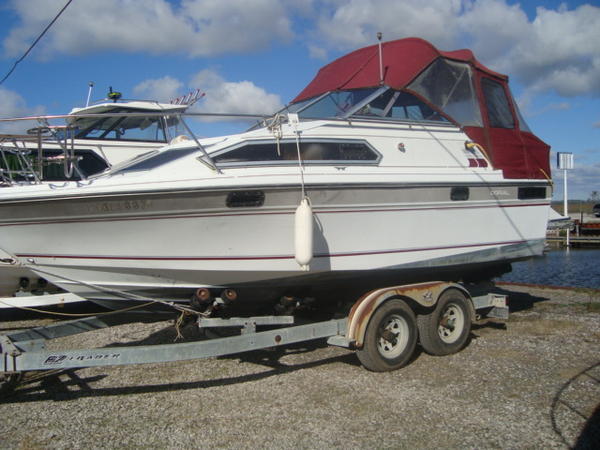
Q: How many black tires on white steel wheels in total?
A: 2